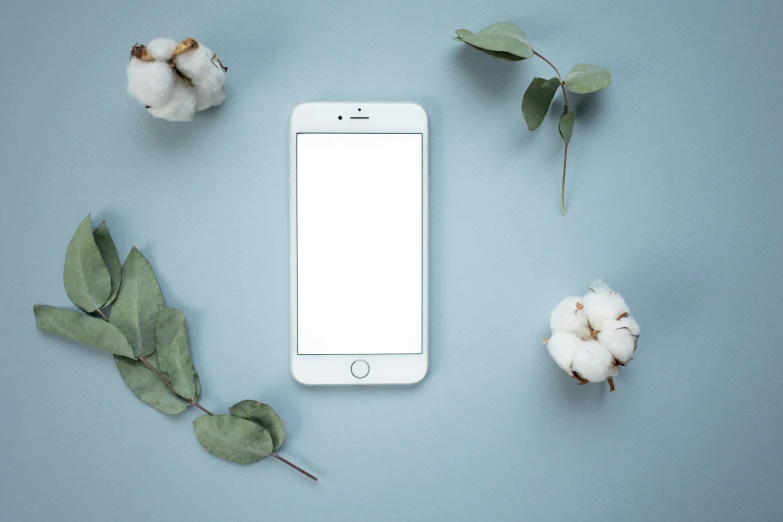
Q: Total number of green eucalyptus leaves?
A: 12